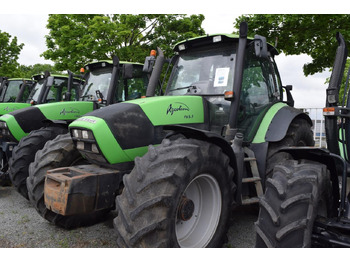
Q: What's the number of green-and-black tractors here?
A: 5